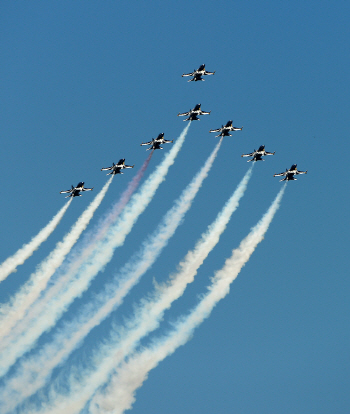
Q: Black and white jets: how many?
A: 8